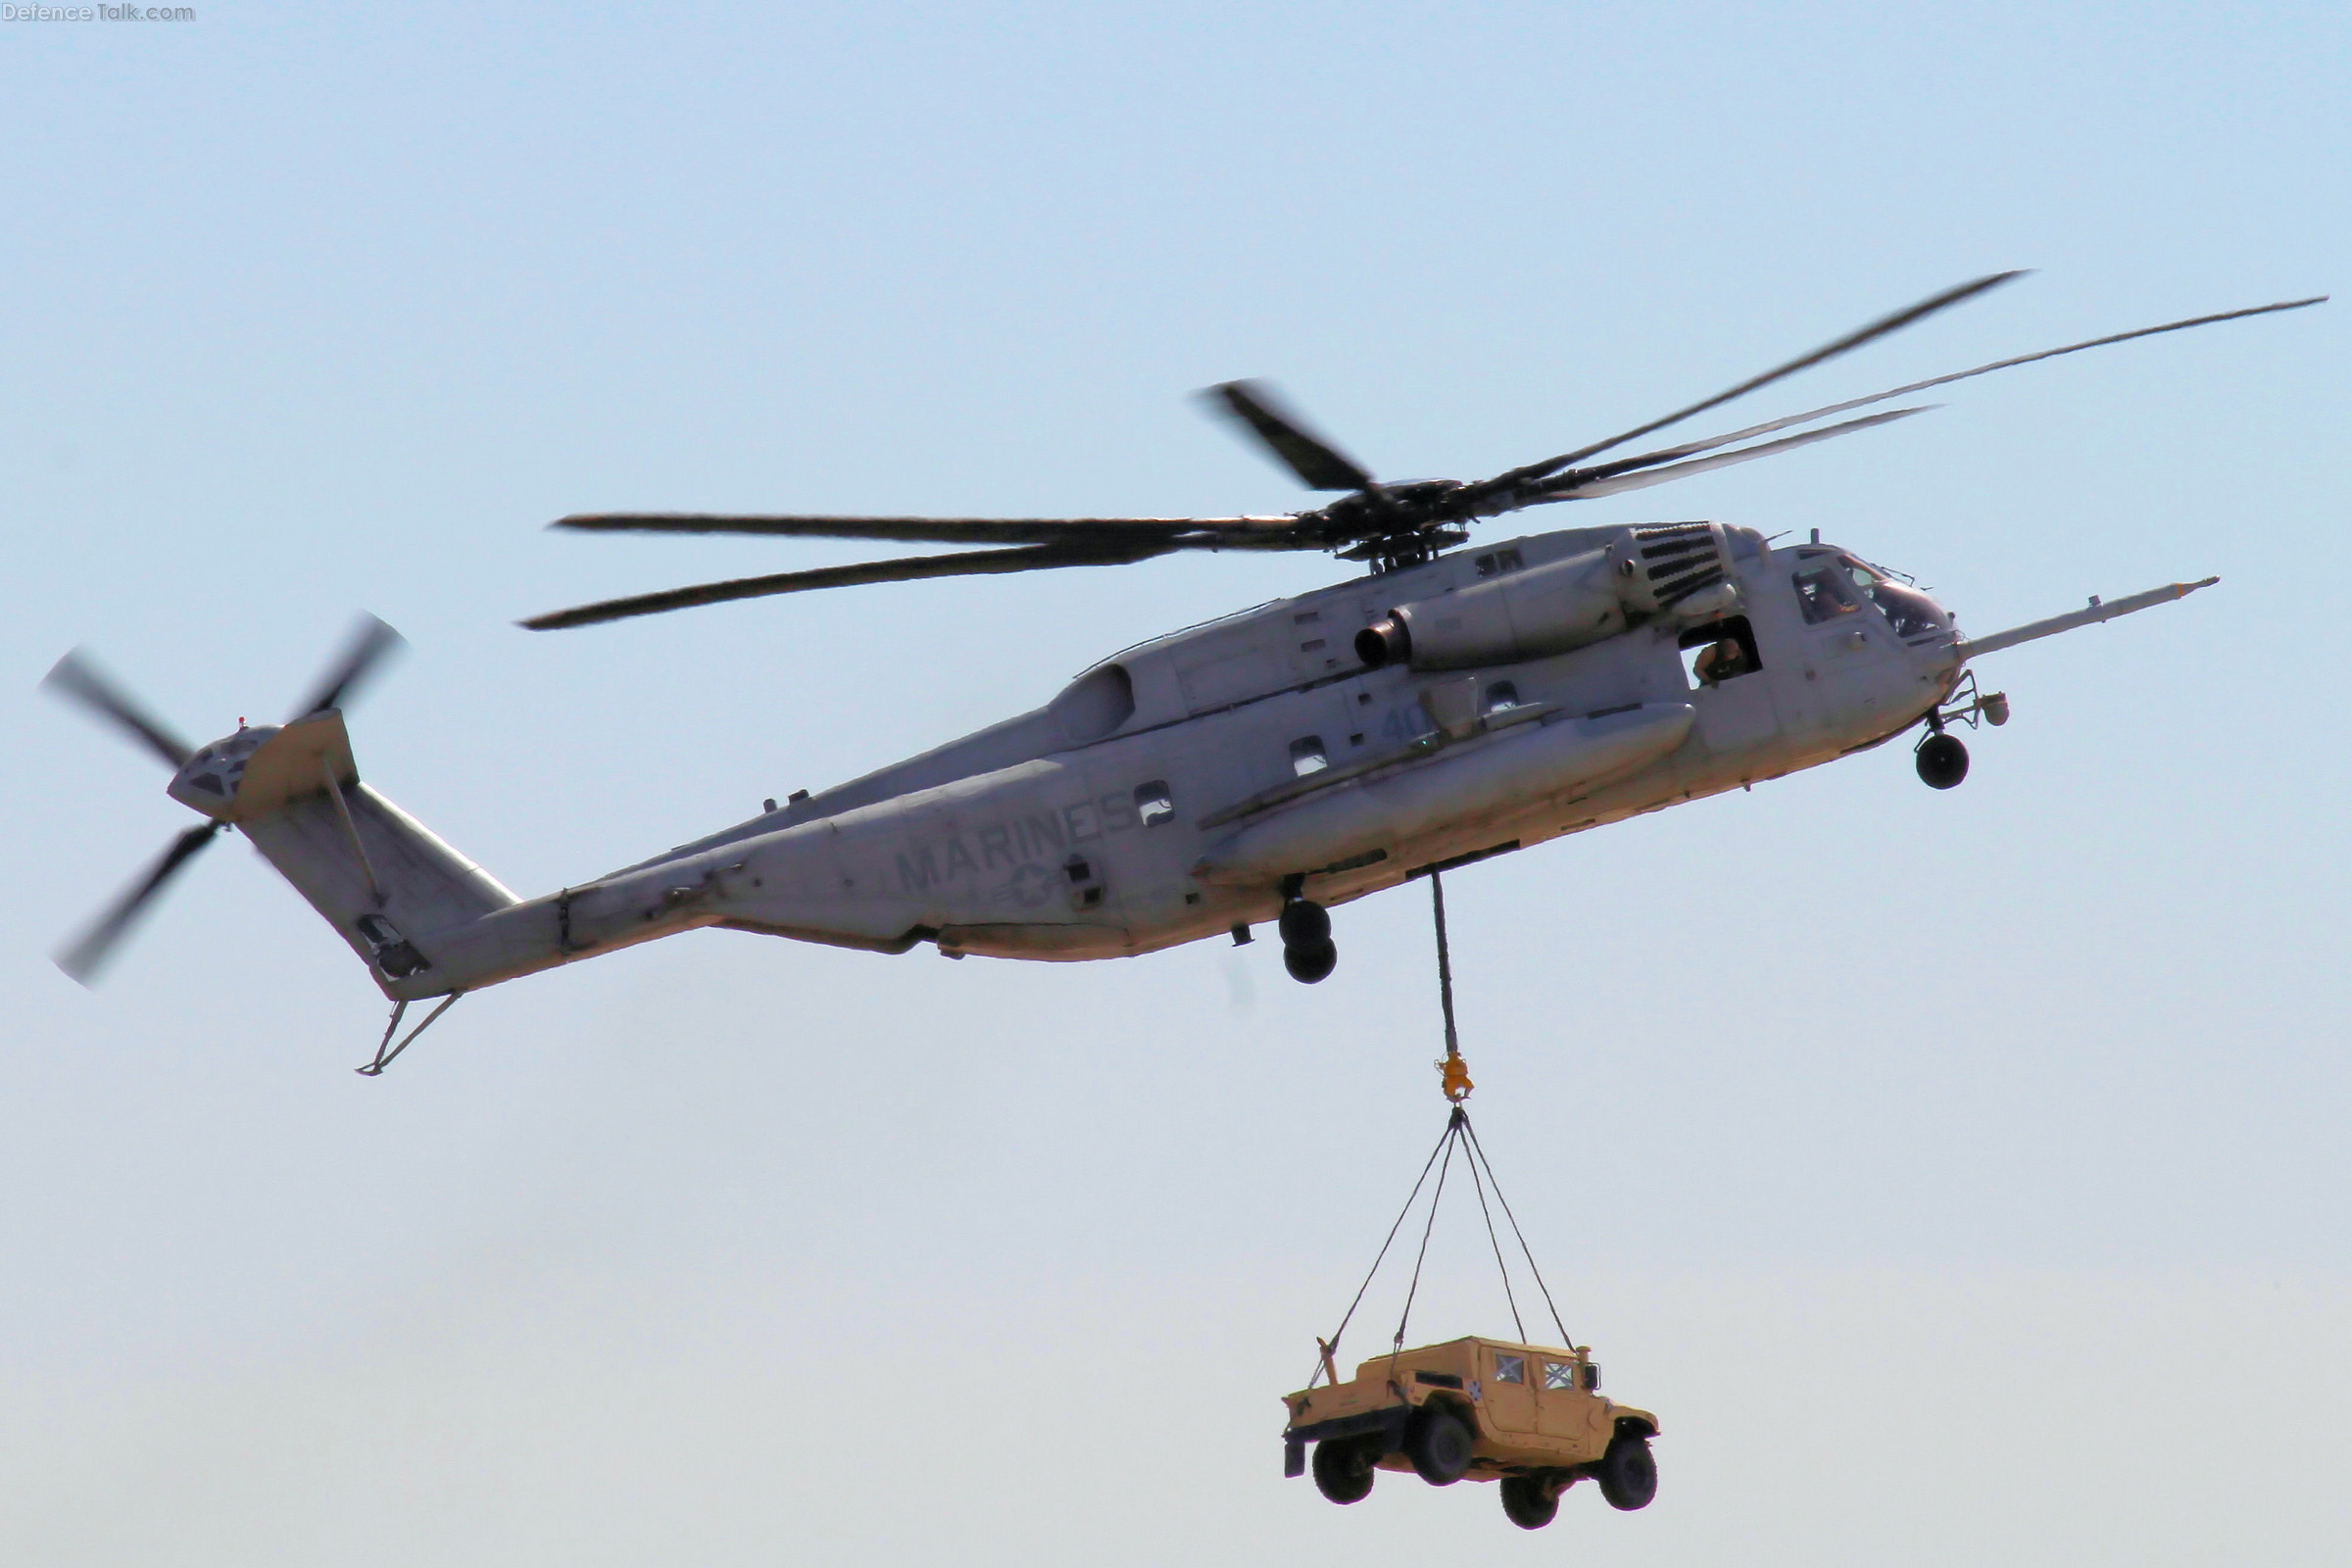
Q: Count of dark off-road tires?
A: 4